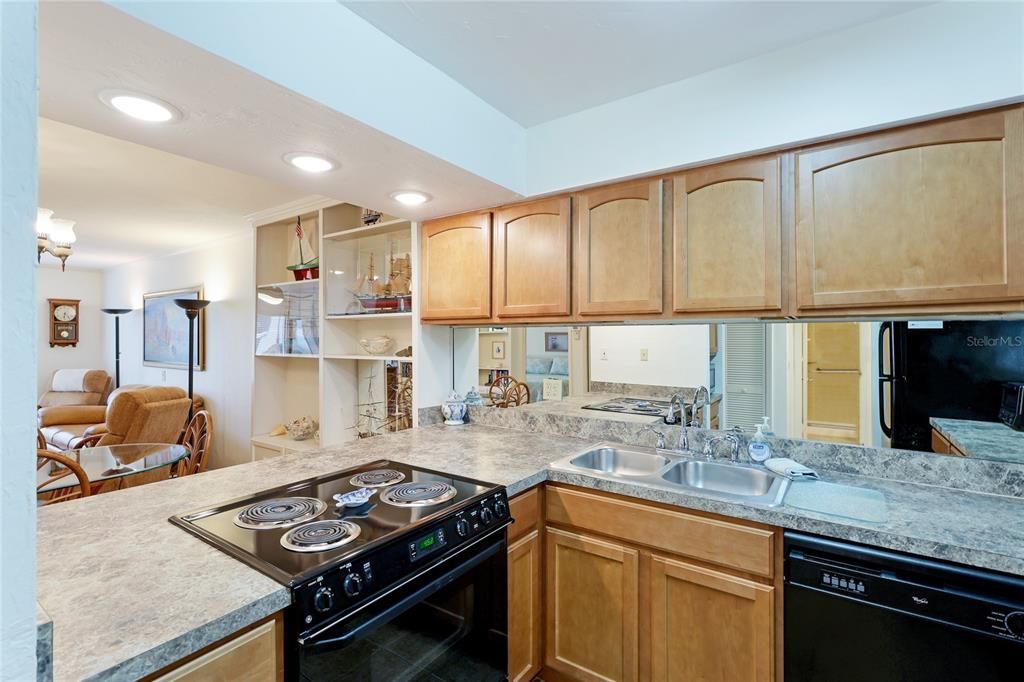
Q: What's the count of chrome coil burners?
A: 4